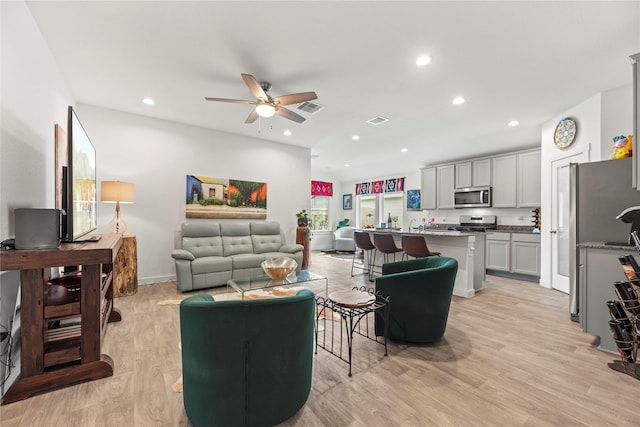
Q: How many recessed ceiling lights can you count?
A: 8